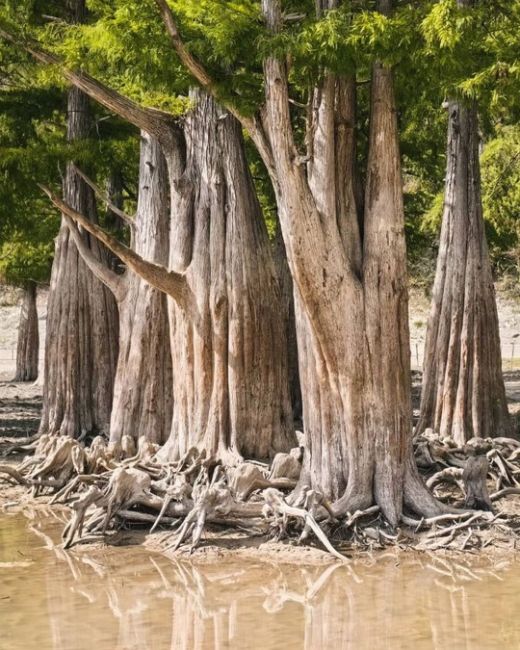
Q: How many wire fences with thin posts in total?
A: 1